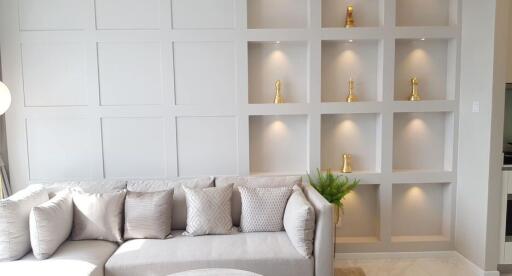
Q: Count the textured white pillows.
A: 2